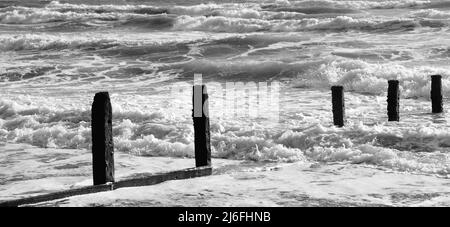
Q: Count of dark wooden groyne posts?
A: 5